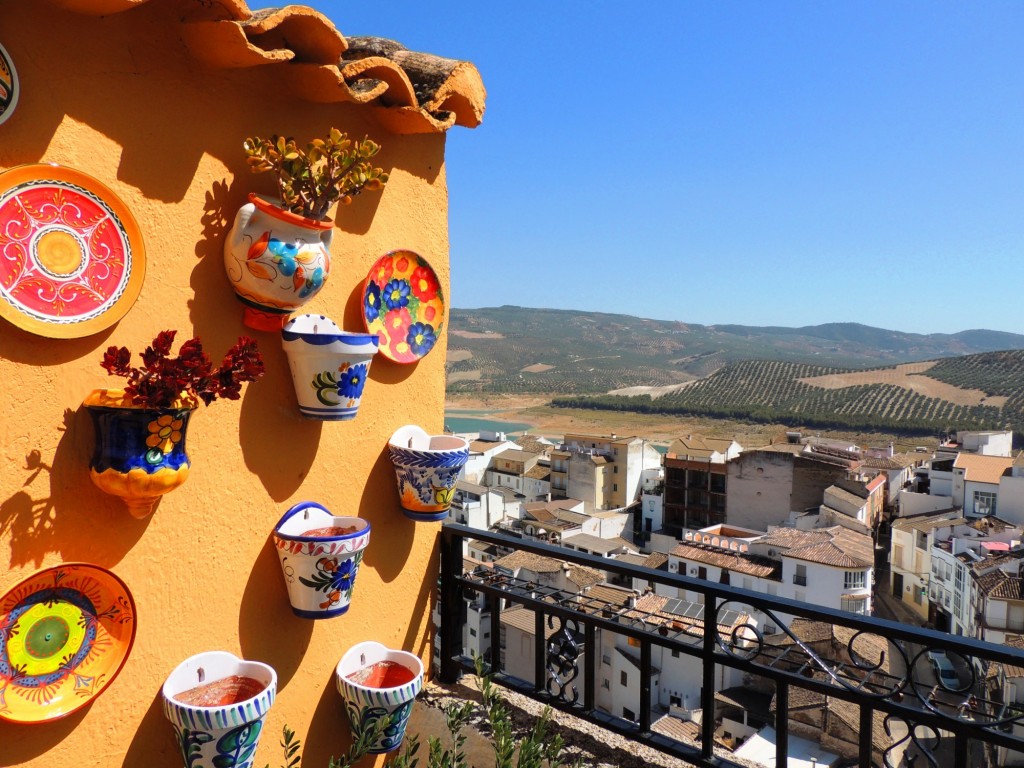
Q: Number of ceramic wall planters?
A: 7